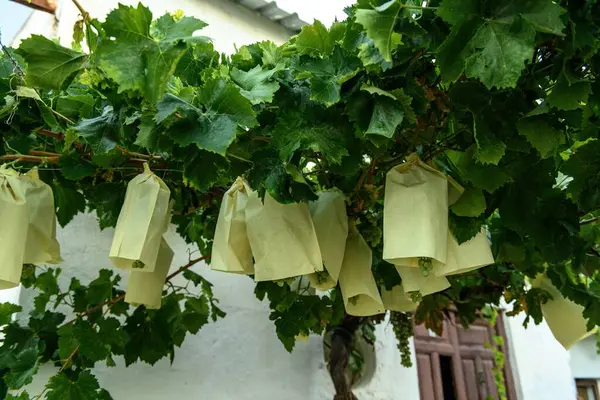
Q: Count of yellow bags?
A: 13